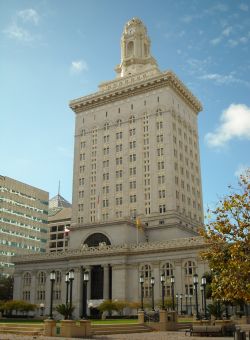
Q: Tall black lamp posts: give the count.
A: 10